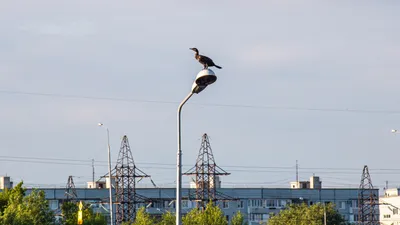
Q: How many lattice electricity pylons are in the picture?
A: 4